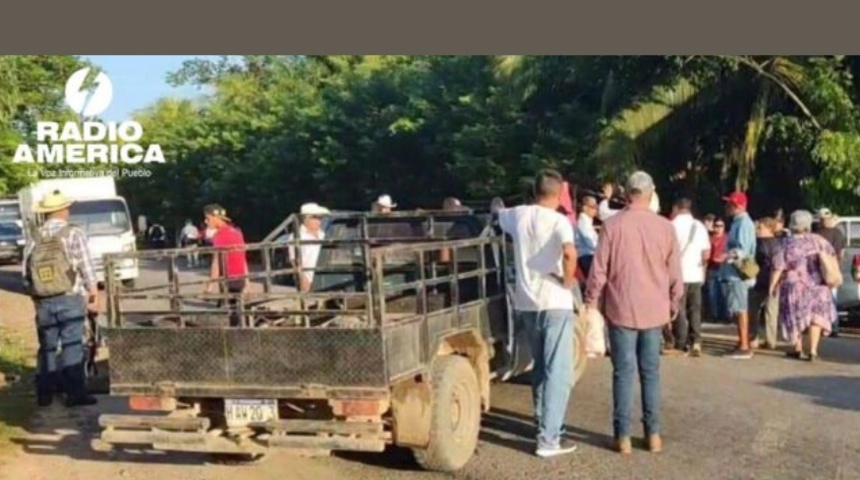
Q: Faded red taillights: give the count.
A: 2